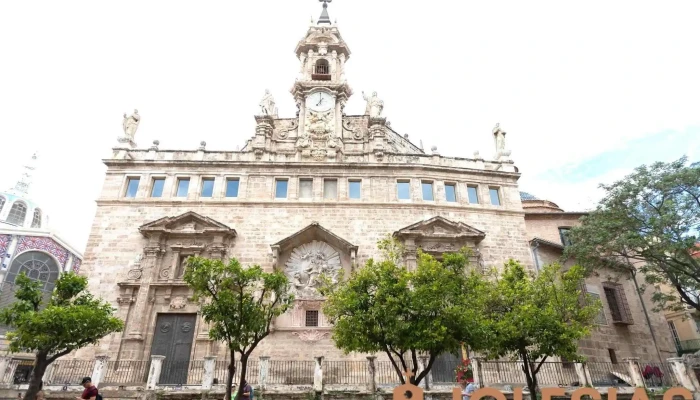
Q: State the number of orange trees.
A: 4